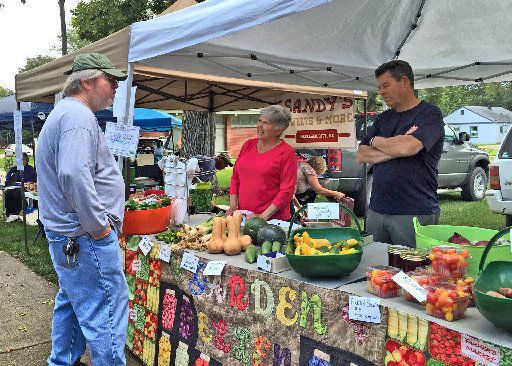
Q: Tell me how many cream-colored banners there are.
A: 1